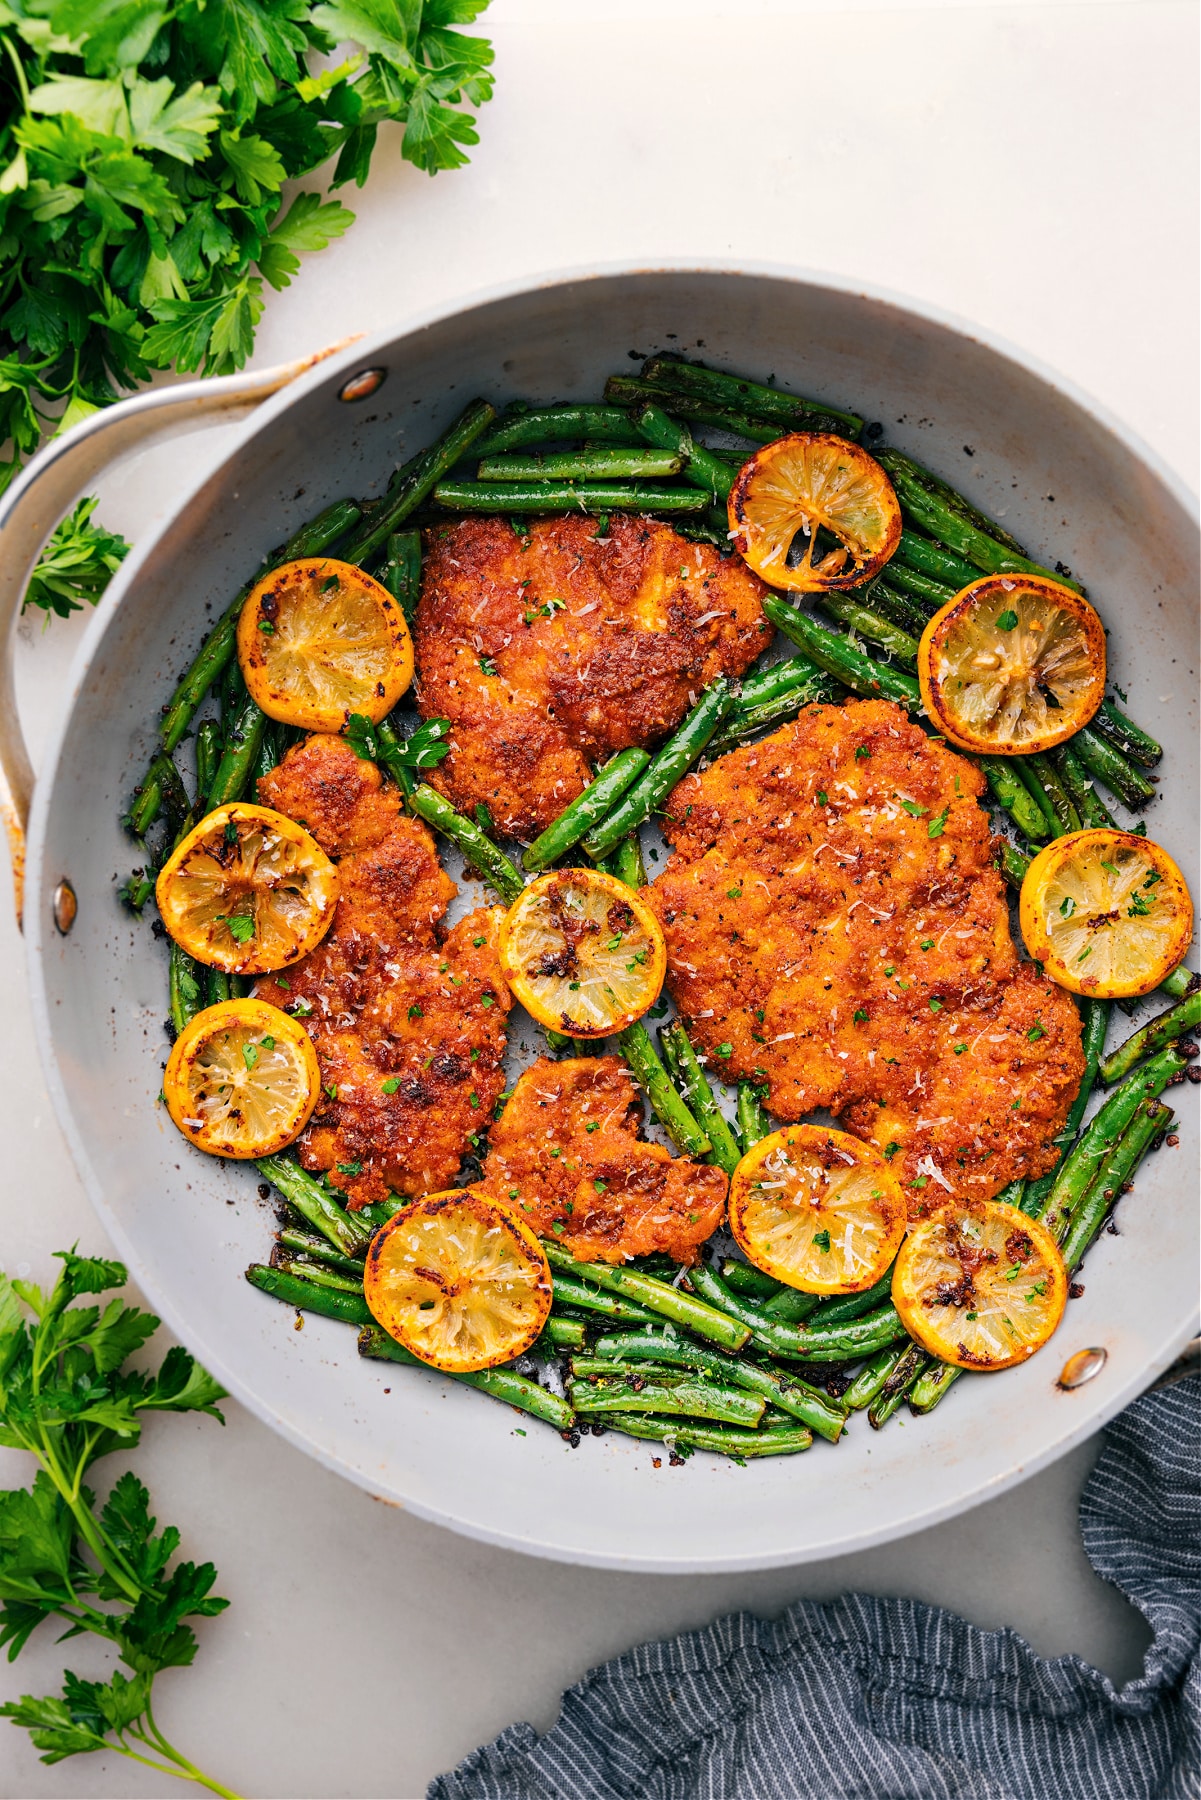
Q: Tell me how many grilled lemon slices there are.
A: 10